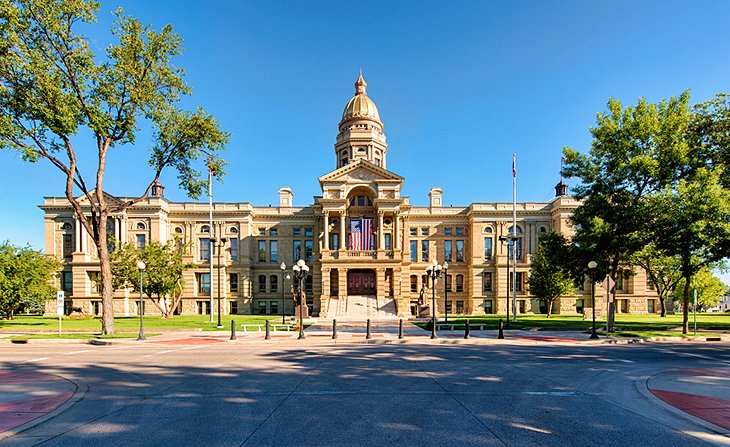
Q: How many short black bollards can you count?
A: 7